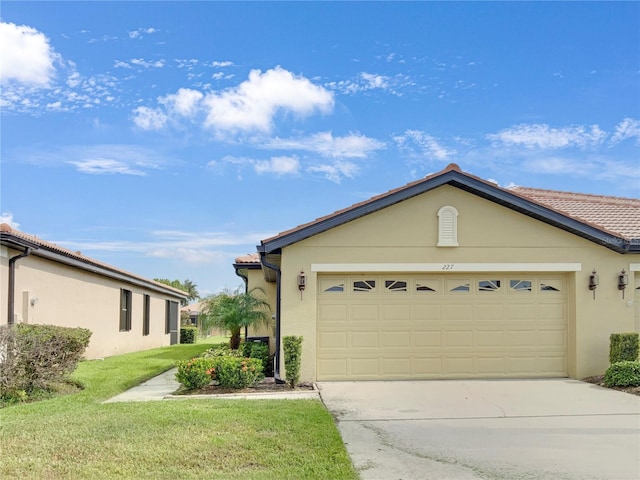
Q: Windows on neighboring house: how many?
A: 3